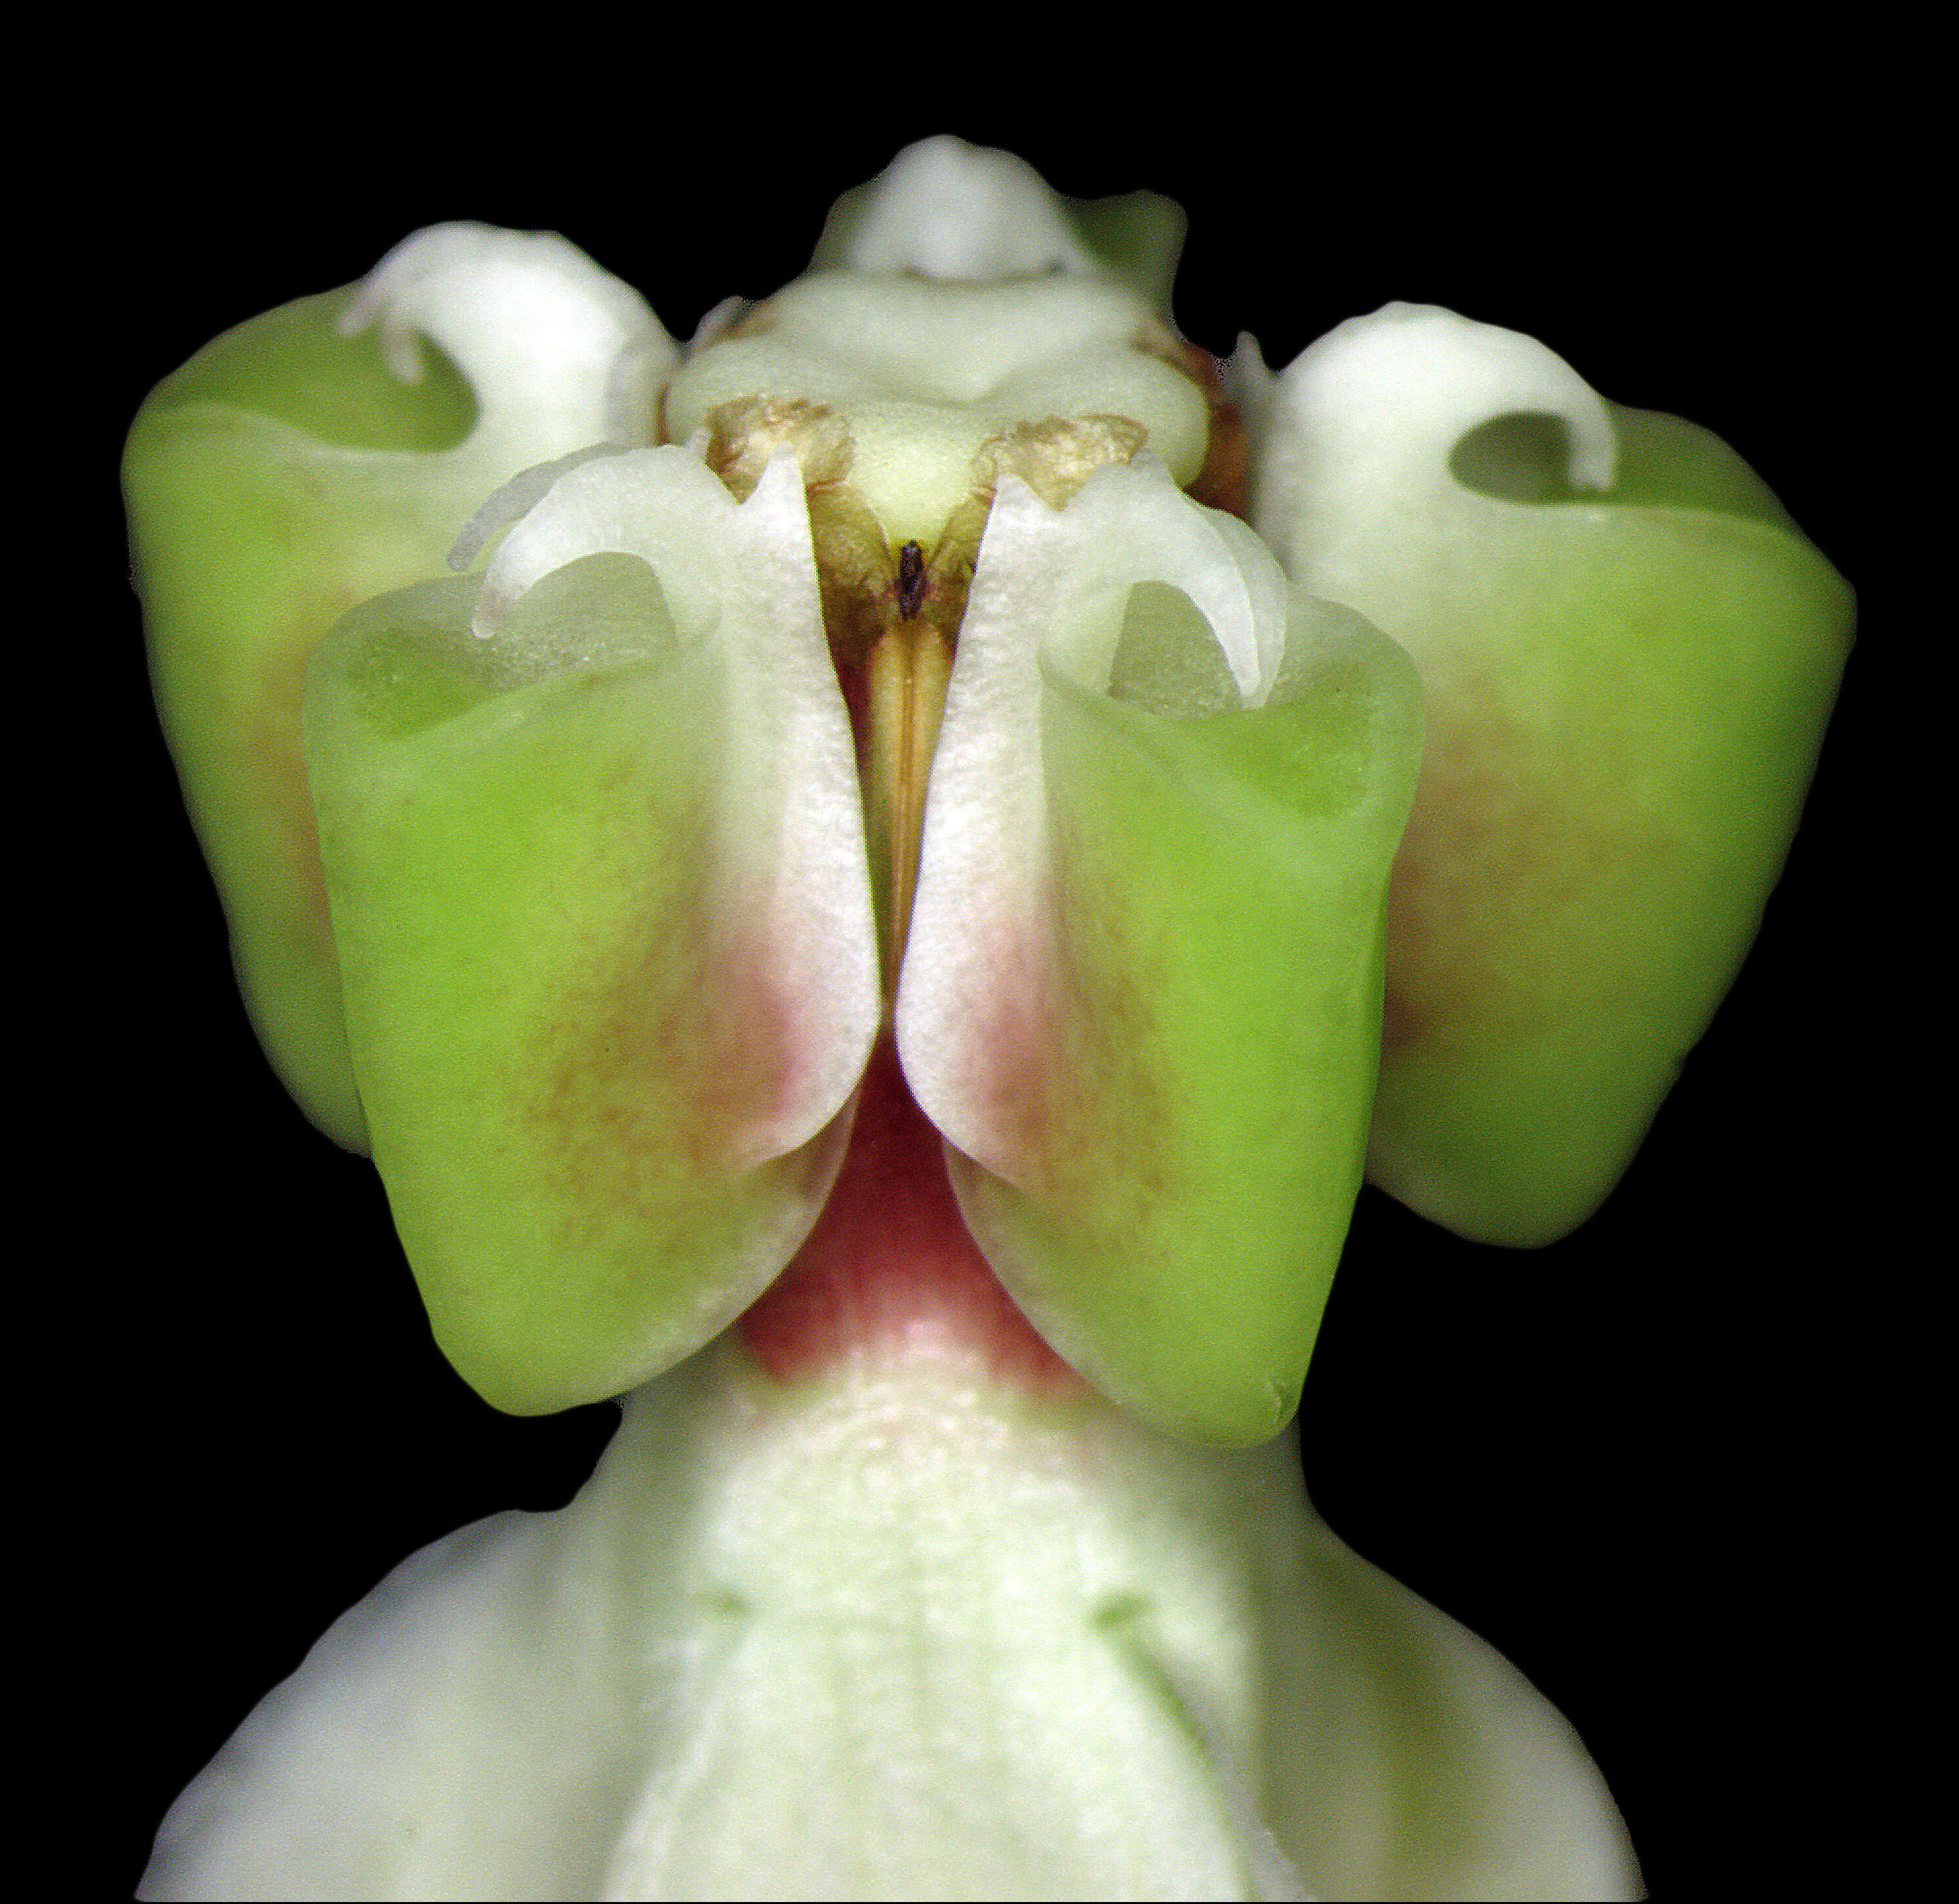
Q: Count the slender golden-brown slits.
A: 1